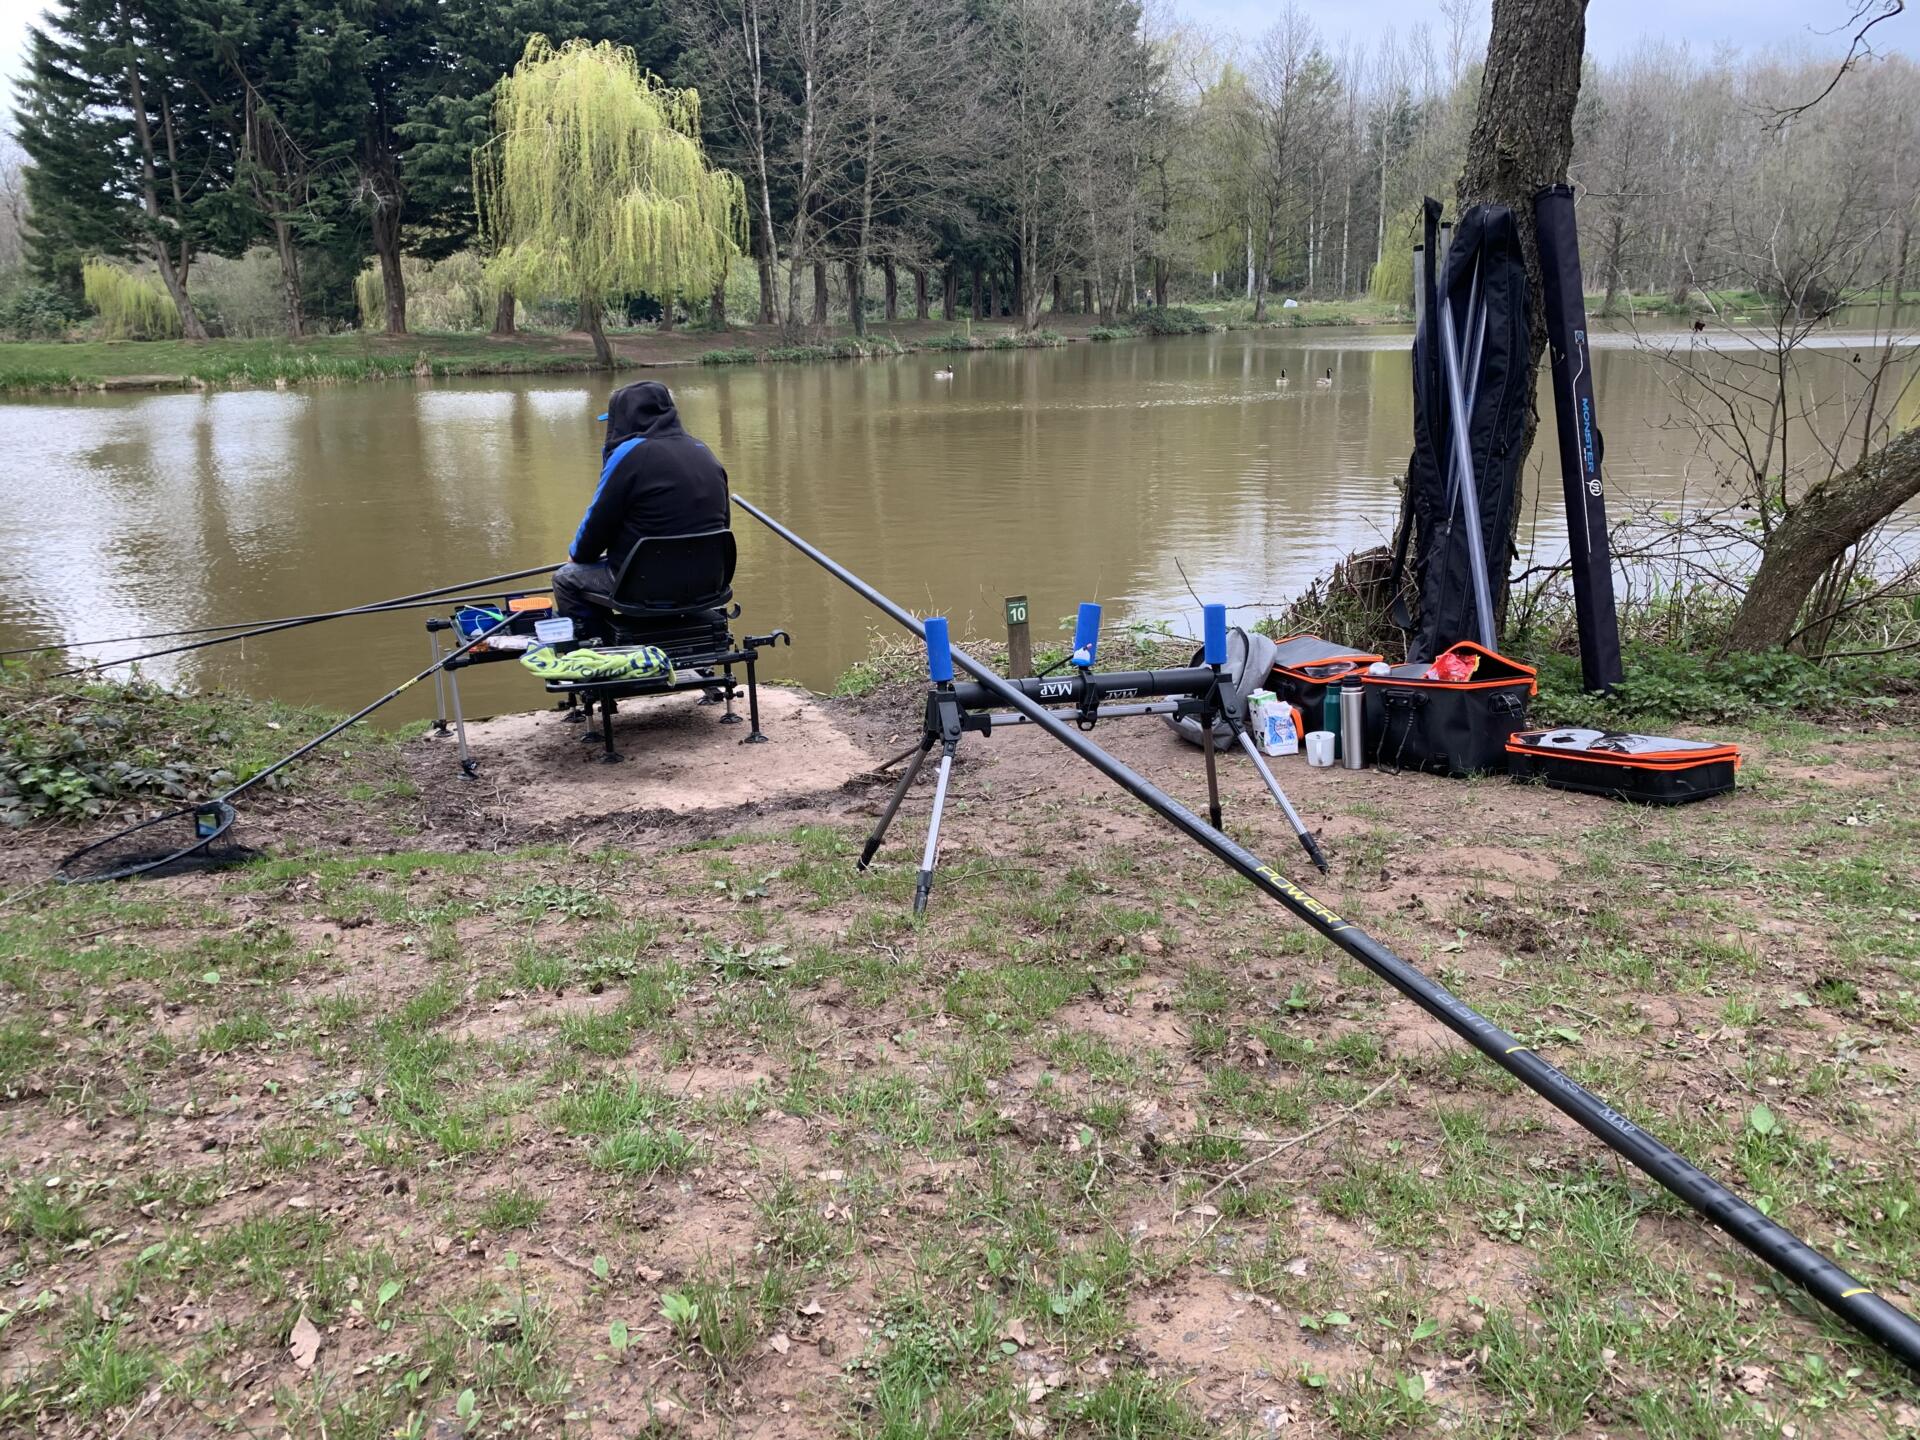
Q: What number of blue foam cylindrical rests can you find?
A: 3